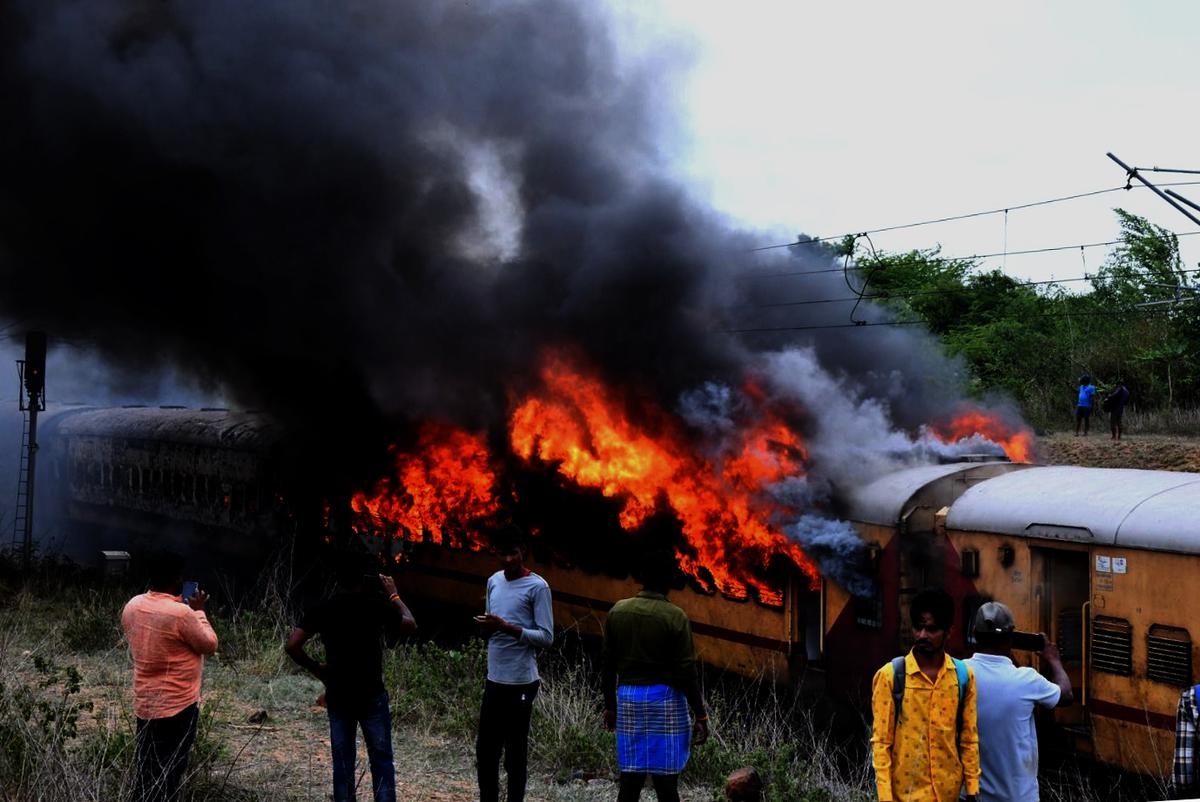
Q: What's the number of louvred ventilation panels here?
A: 2